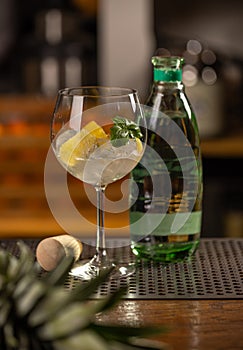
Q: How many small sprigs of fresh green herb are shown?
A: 1